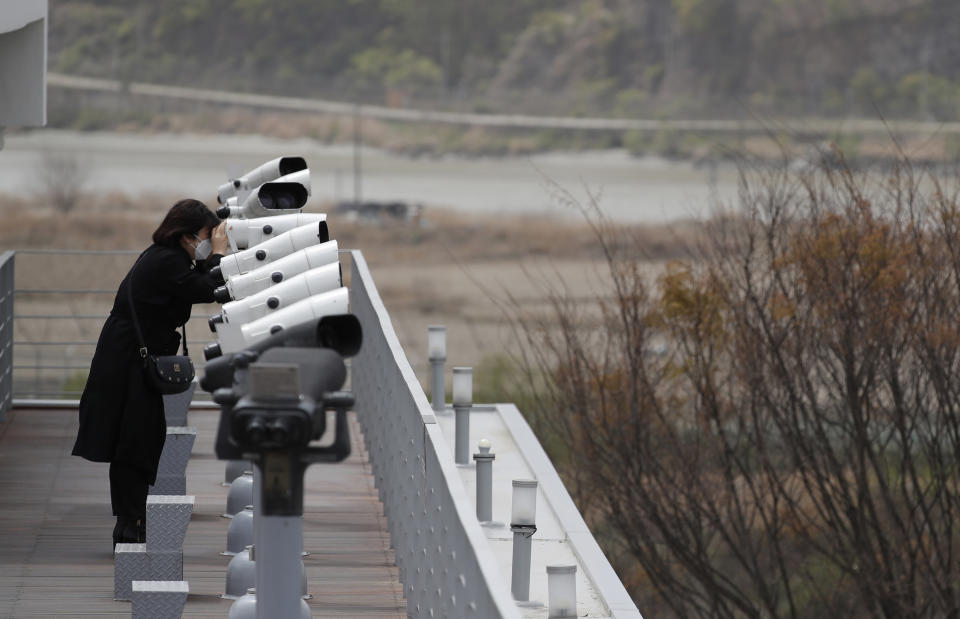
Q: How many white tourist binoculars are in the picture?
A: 8